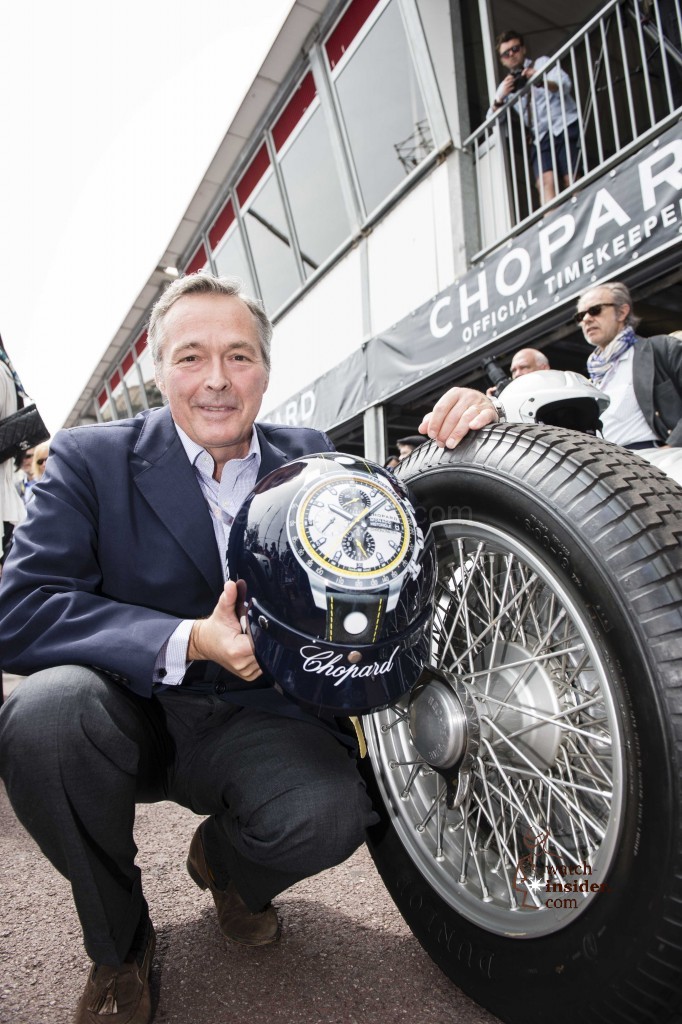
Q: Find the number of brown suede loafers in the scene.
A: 2